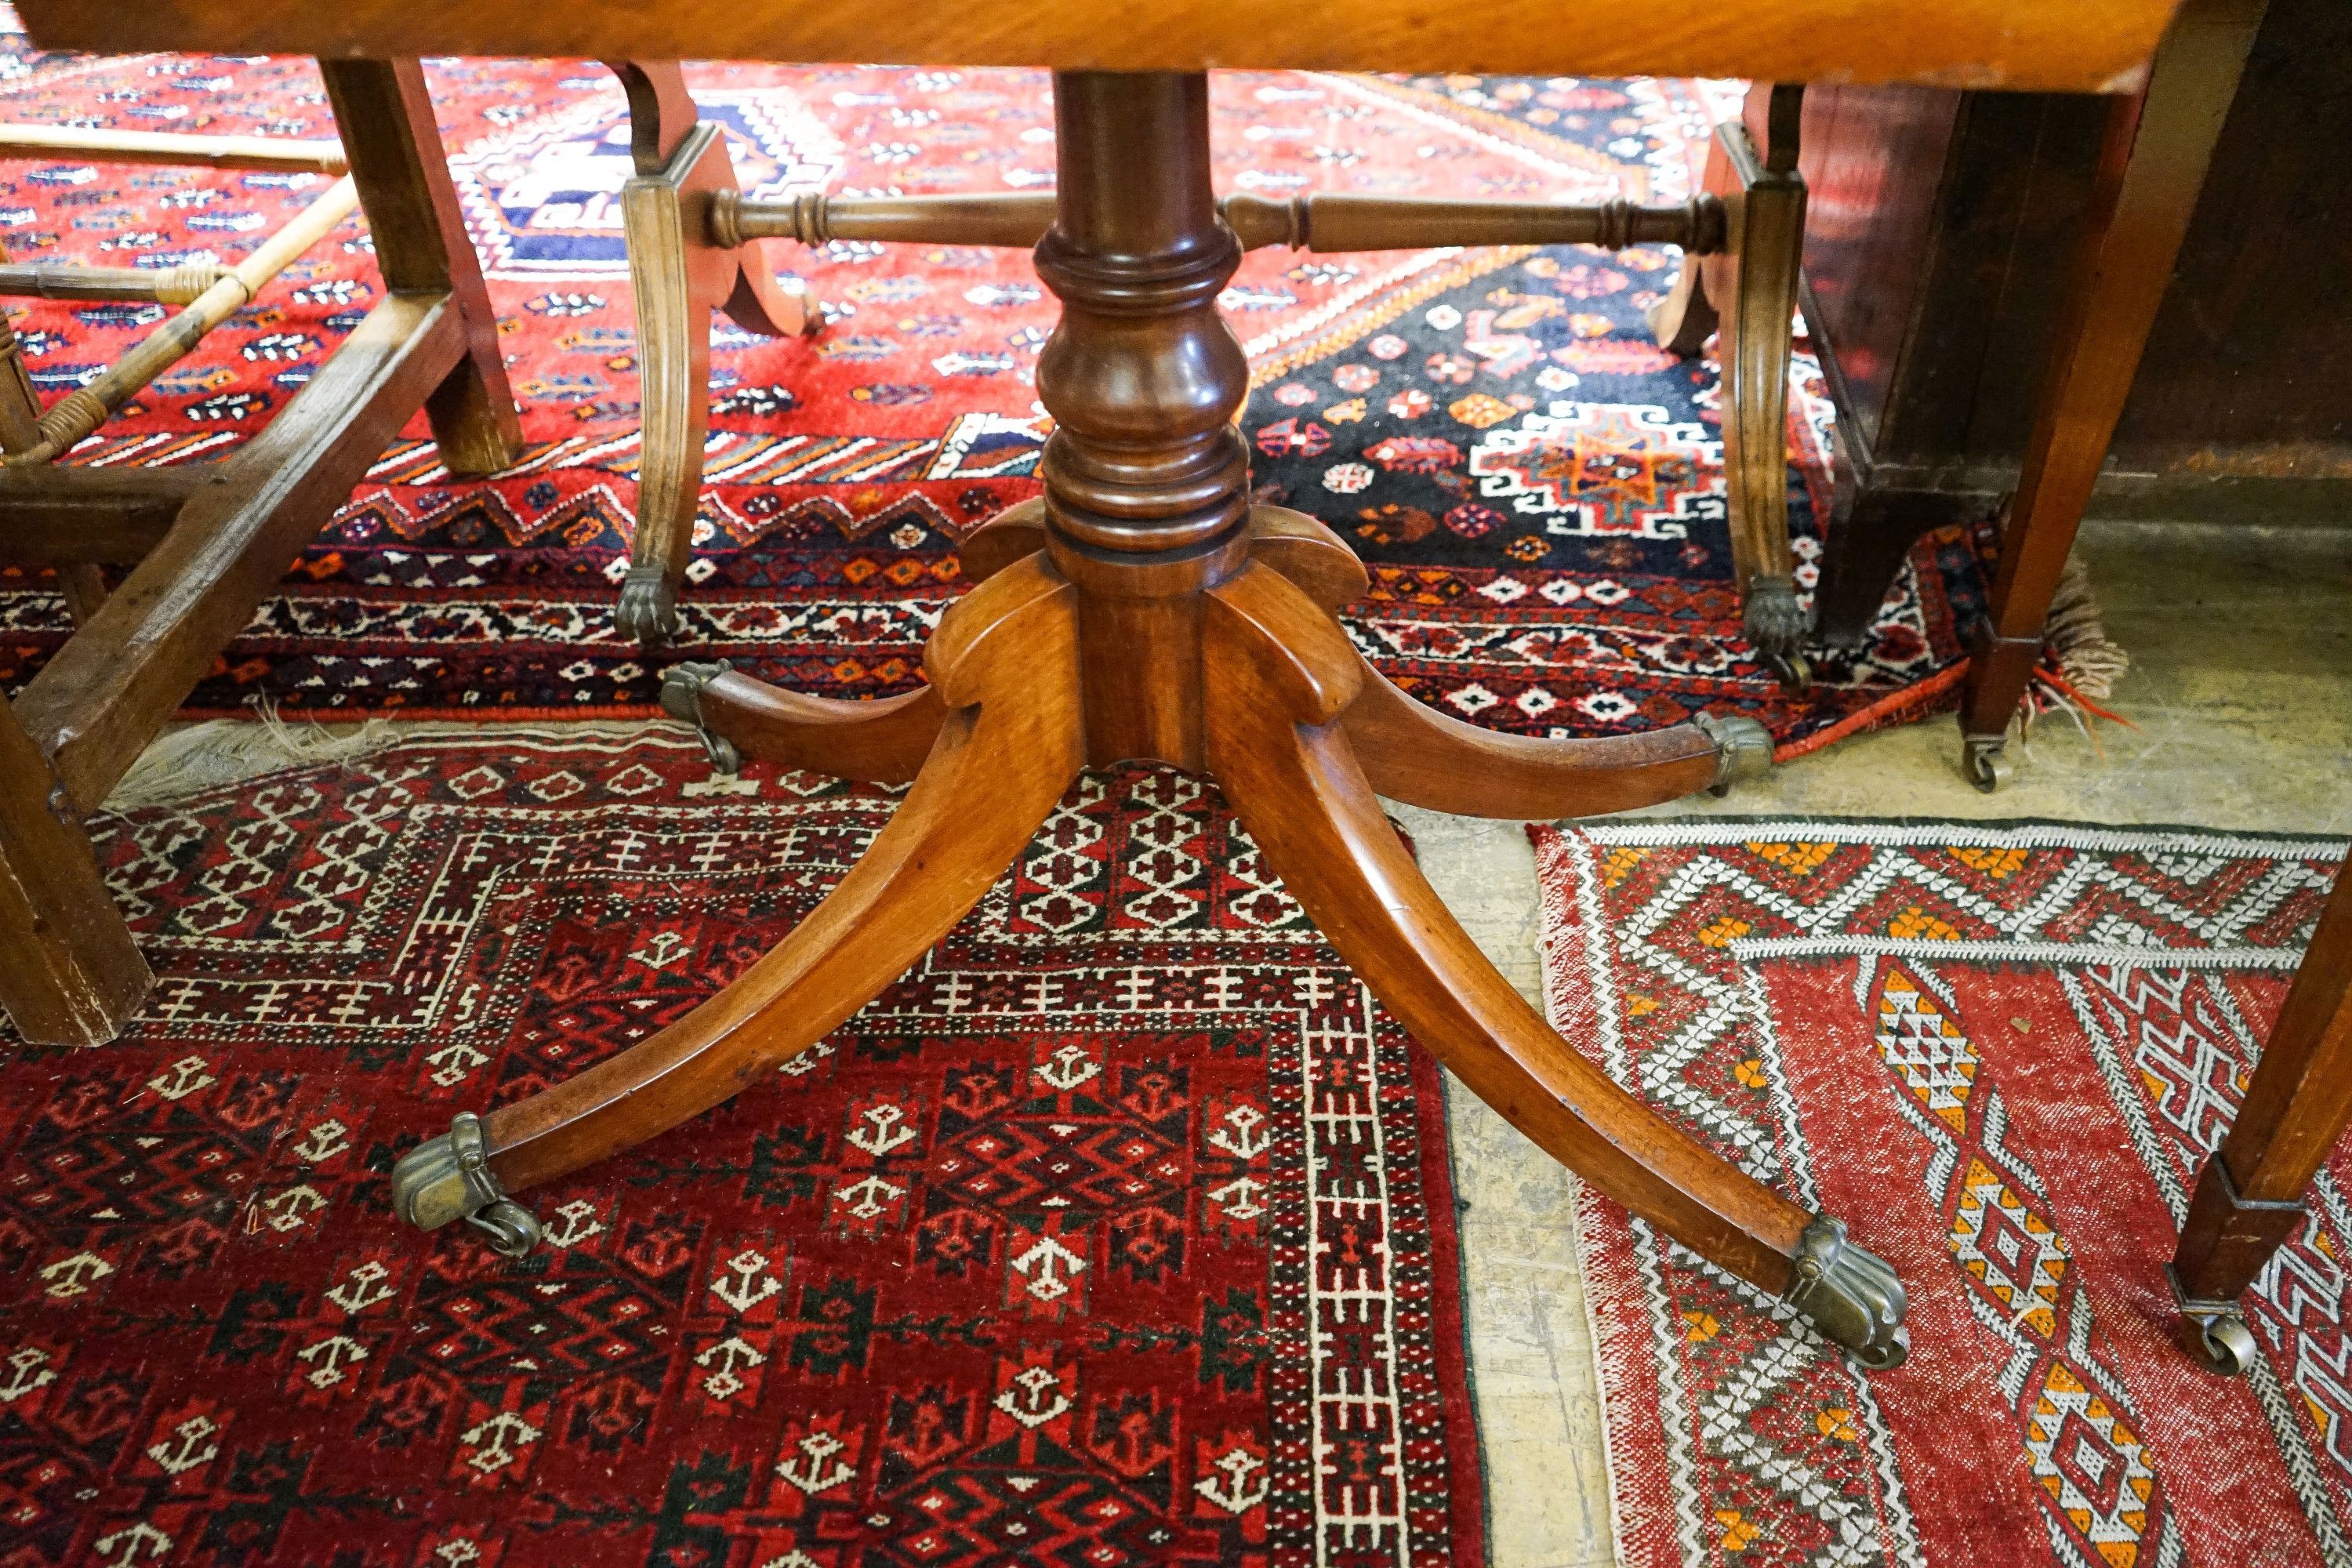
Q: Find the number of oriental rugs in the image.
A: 3